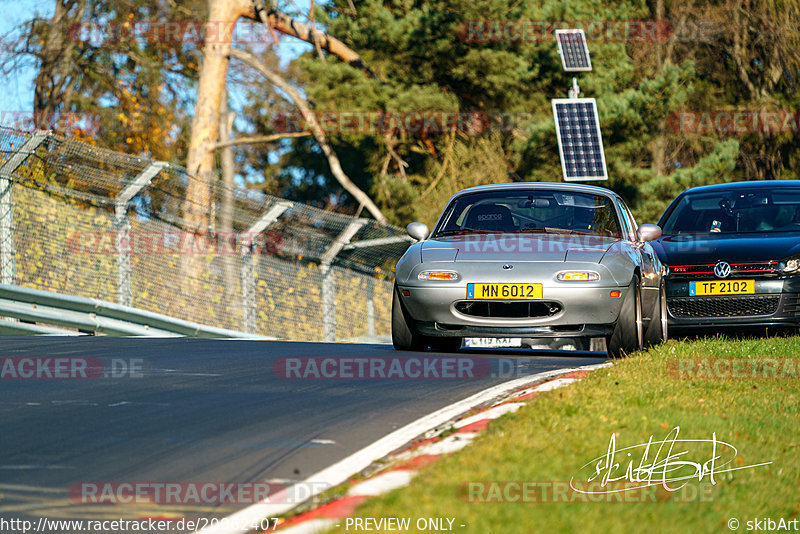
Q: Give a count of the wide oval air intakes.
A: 1